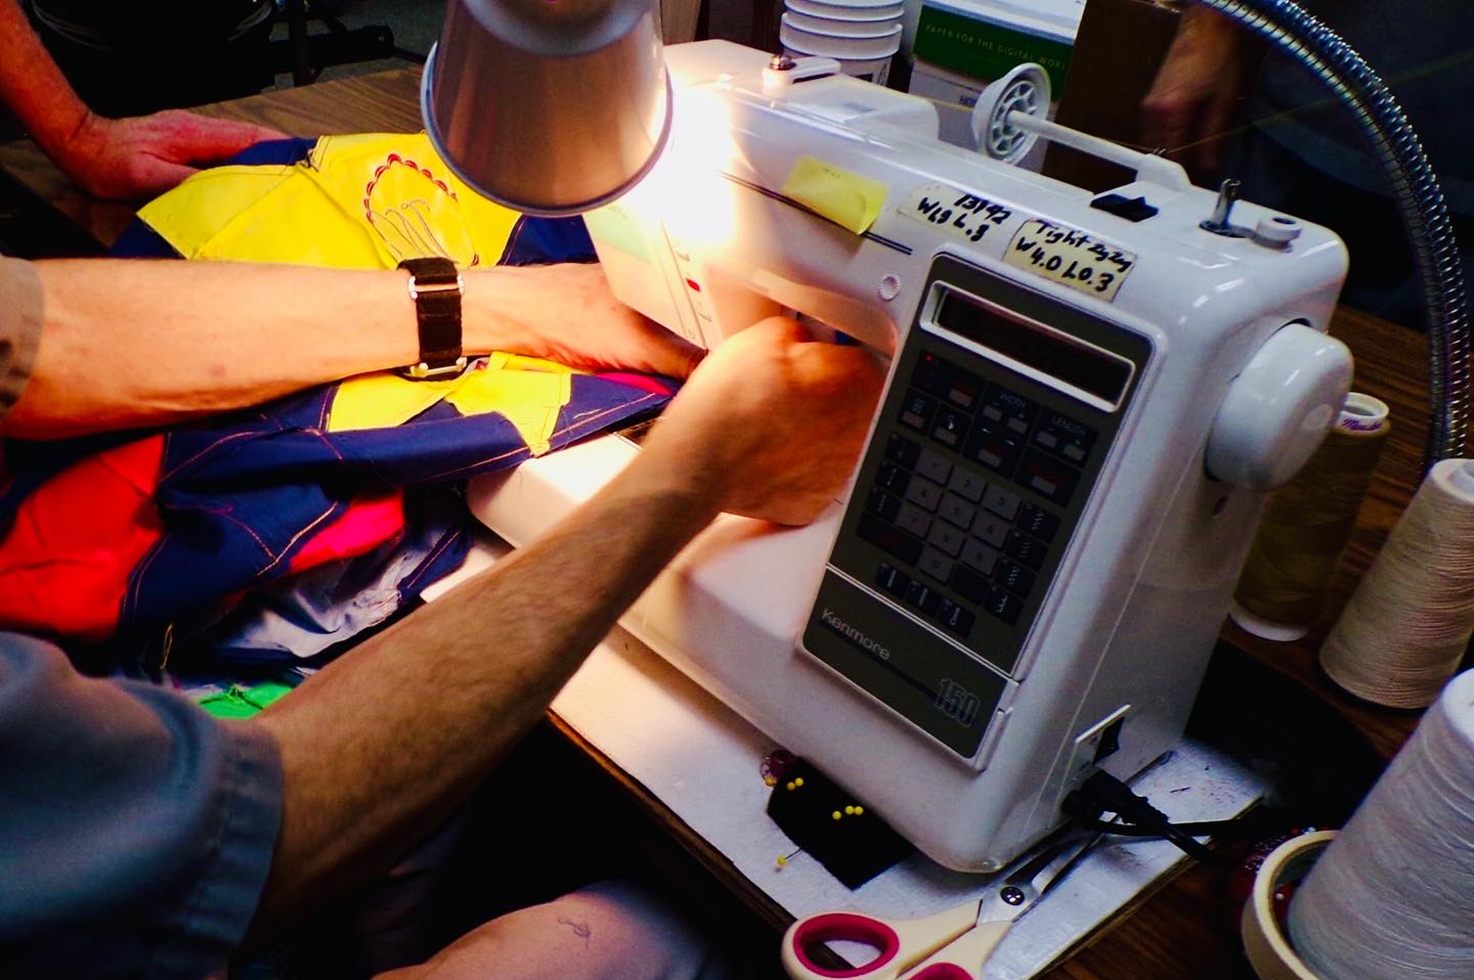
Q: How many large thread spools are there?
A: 3